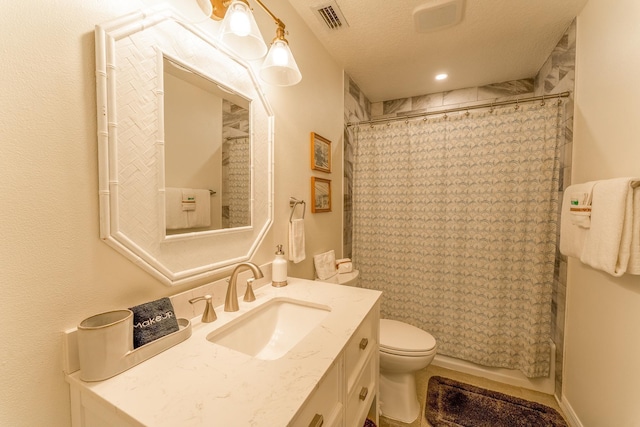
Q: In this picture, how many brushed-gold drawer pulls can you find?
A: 3